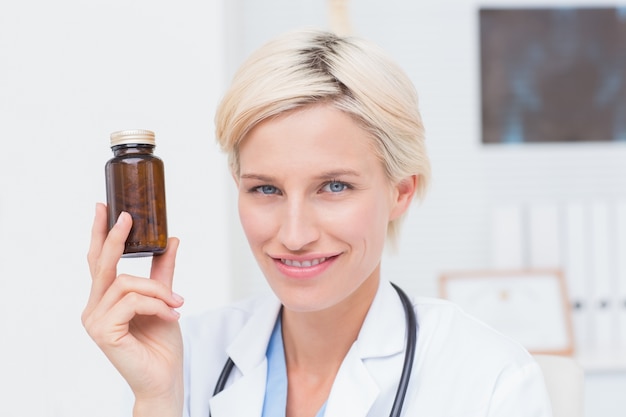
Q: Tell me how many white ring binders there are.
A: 5